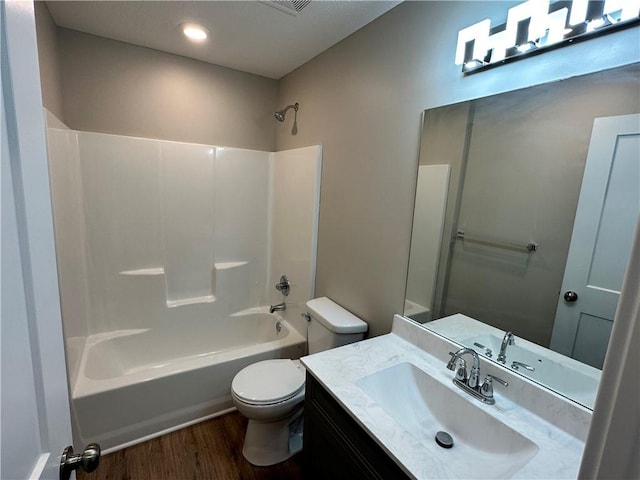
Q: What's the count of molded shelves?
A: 3